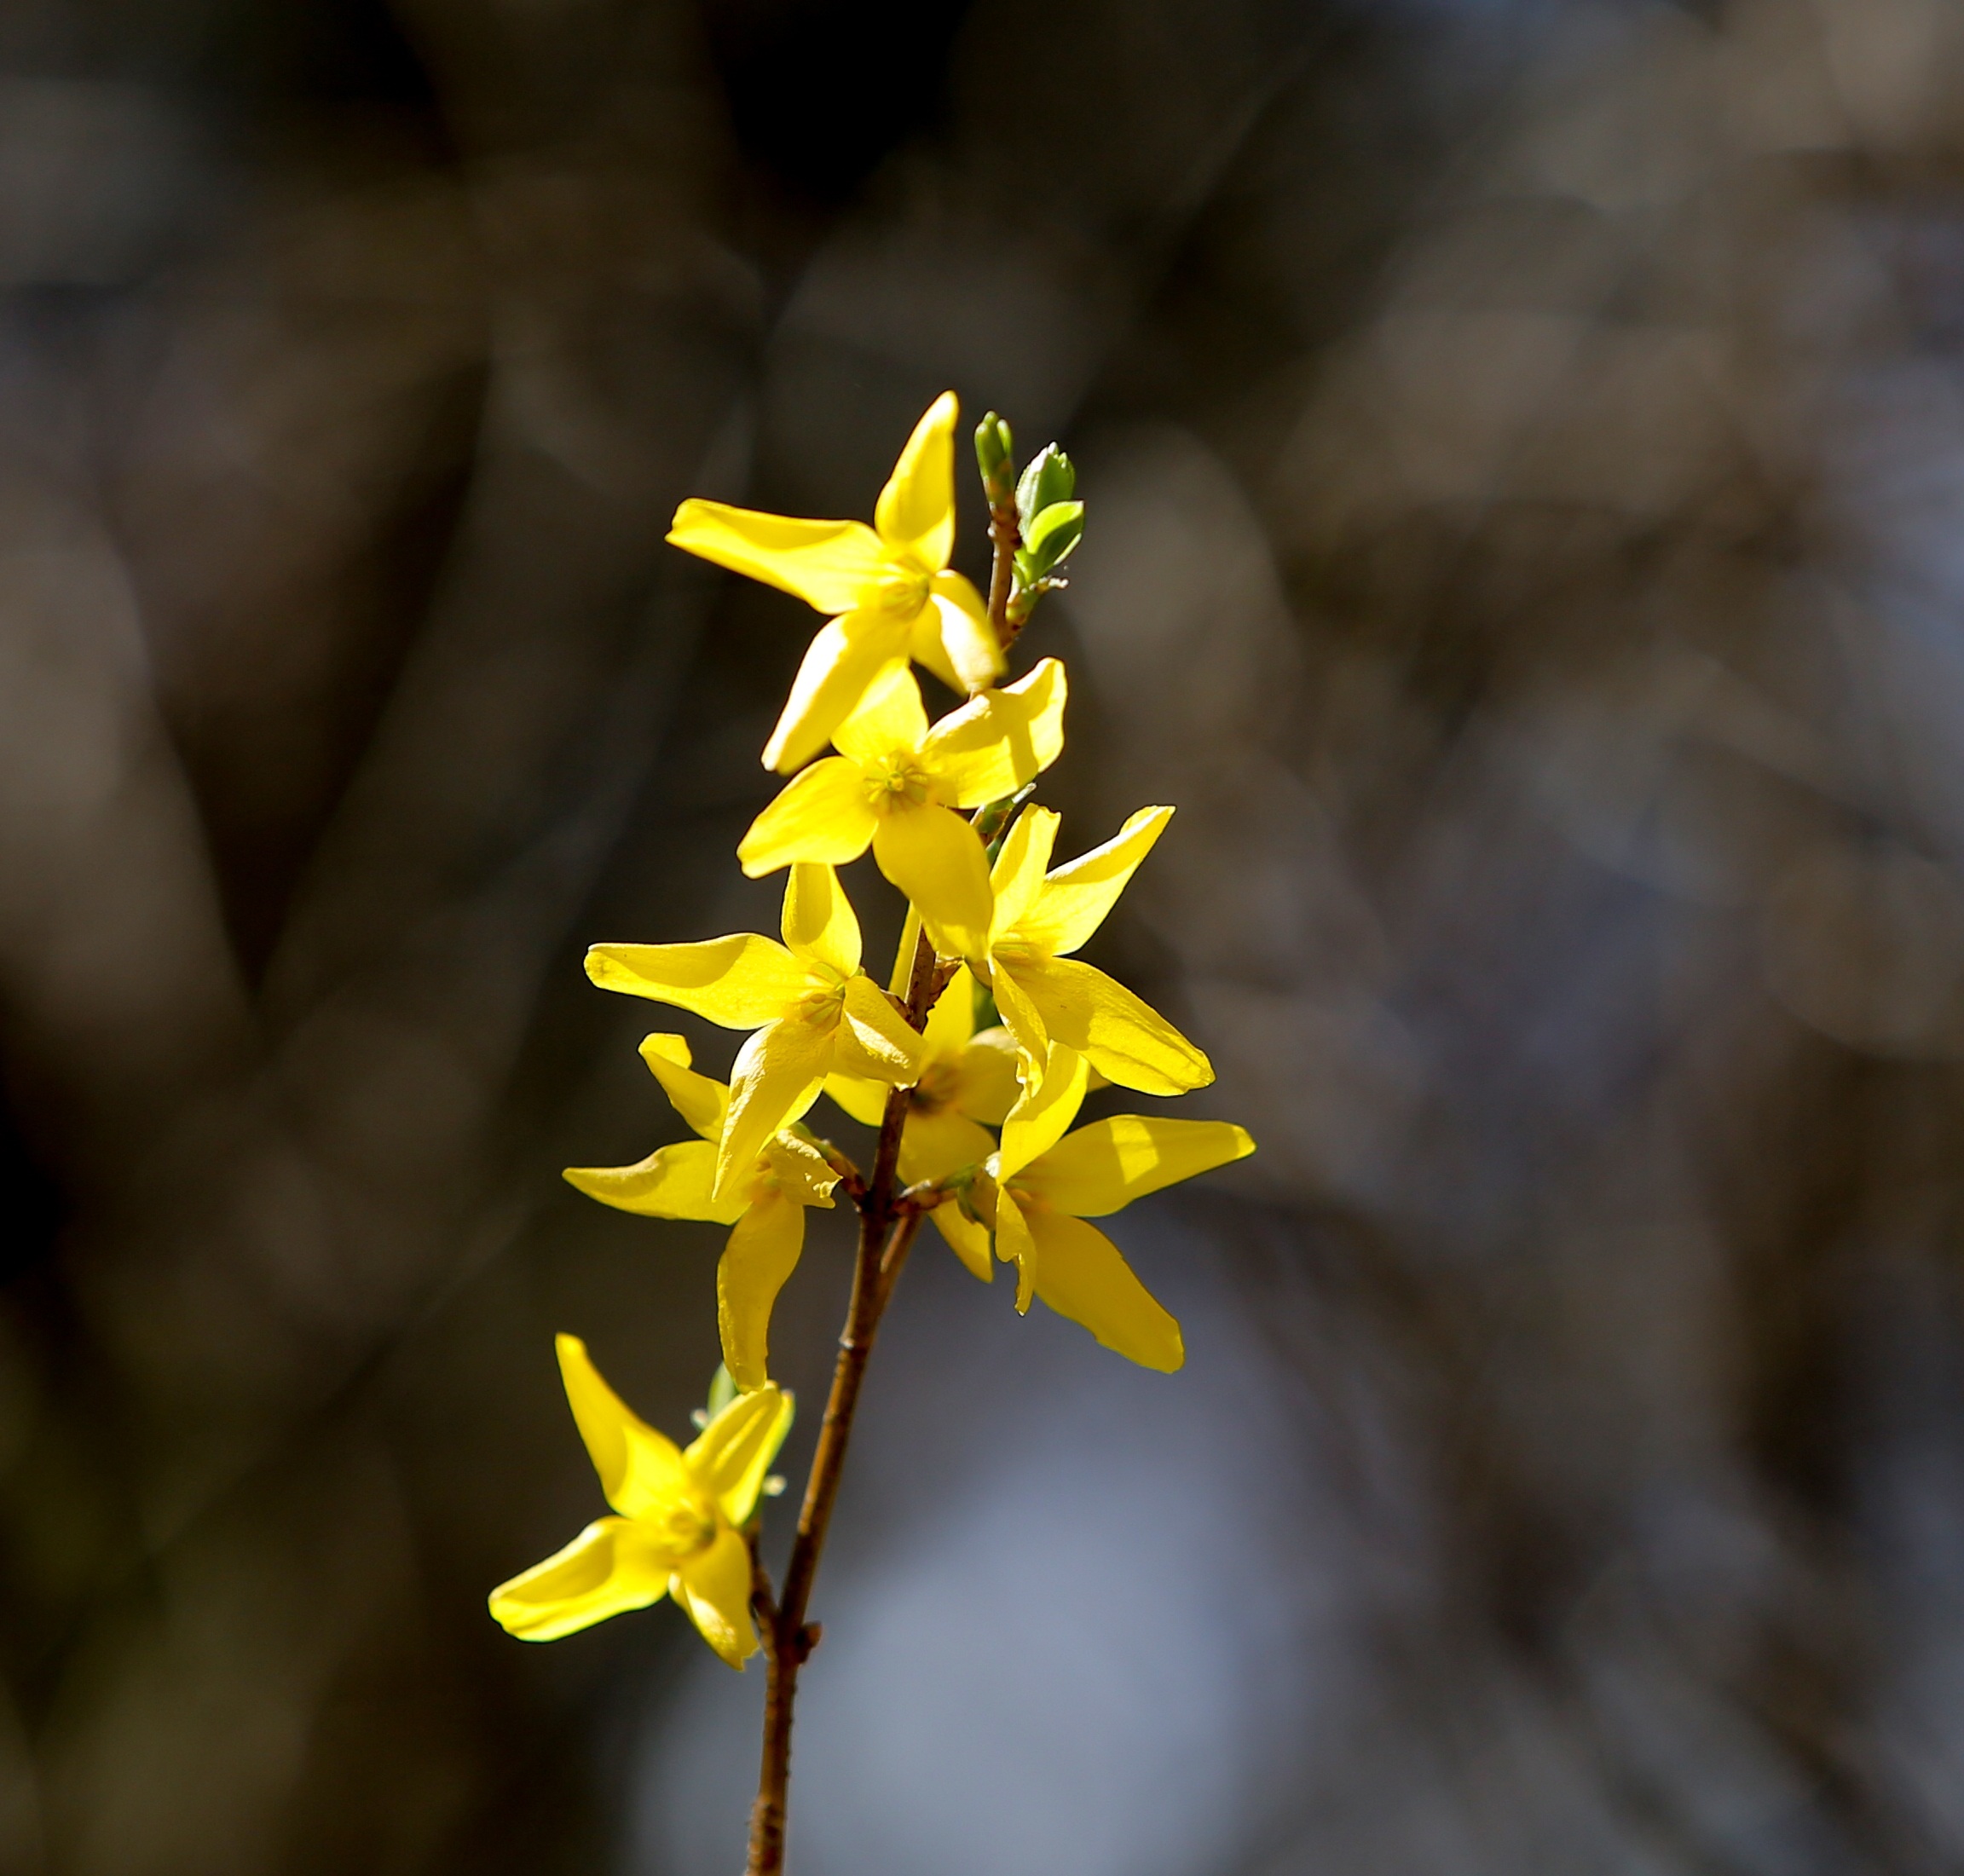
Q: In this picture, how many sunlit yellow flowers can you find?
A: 8